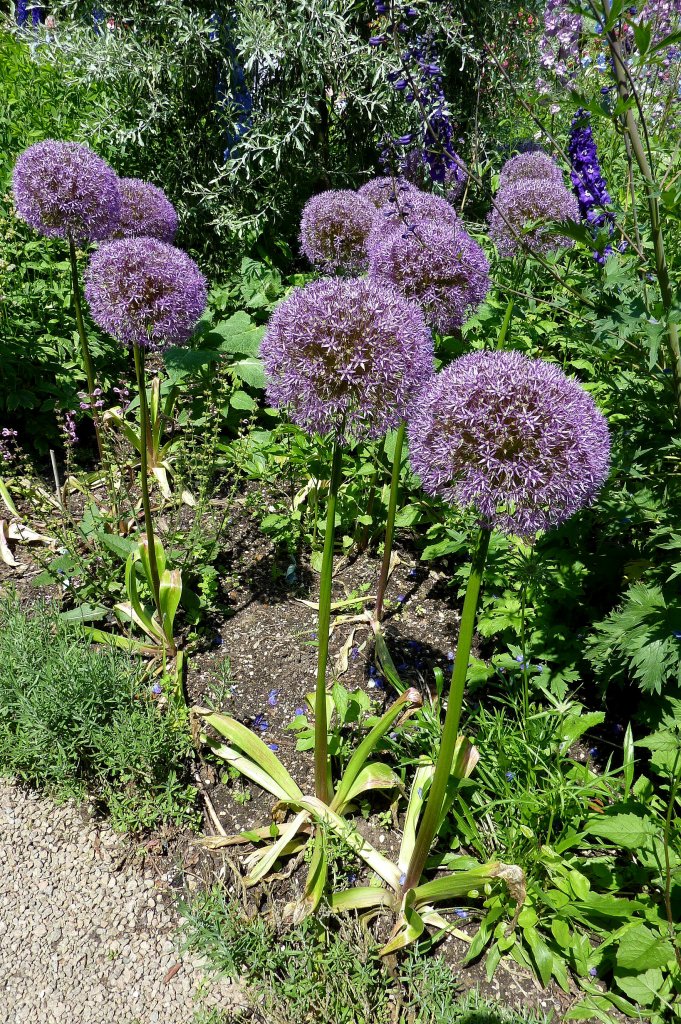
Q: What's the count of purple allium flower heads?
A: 11